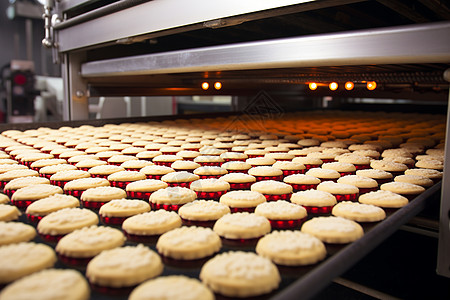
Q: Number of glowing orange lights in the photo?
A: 6